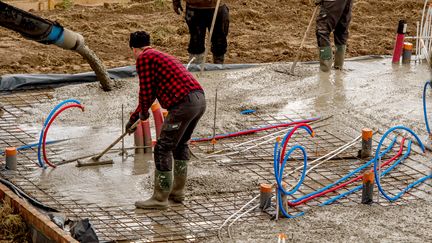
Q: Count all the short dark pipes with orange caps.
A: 5